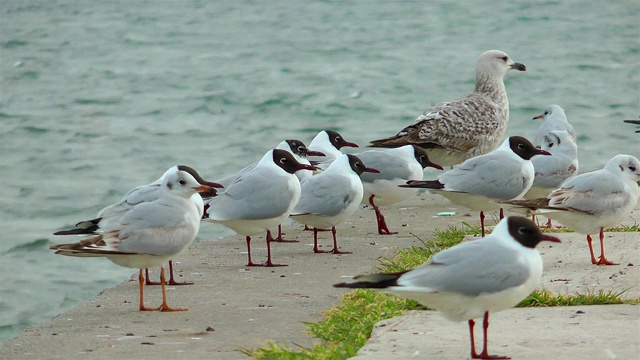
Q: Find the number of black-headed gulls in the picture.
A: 8